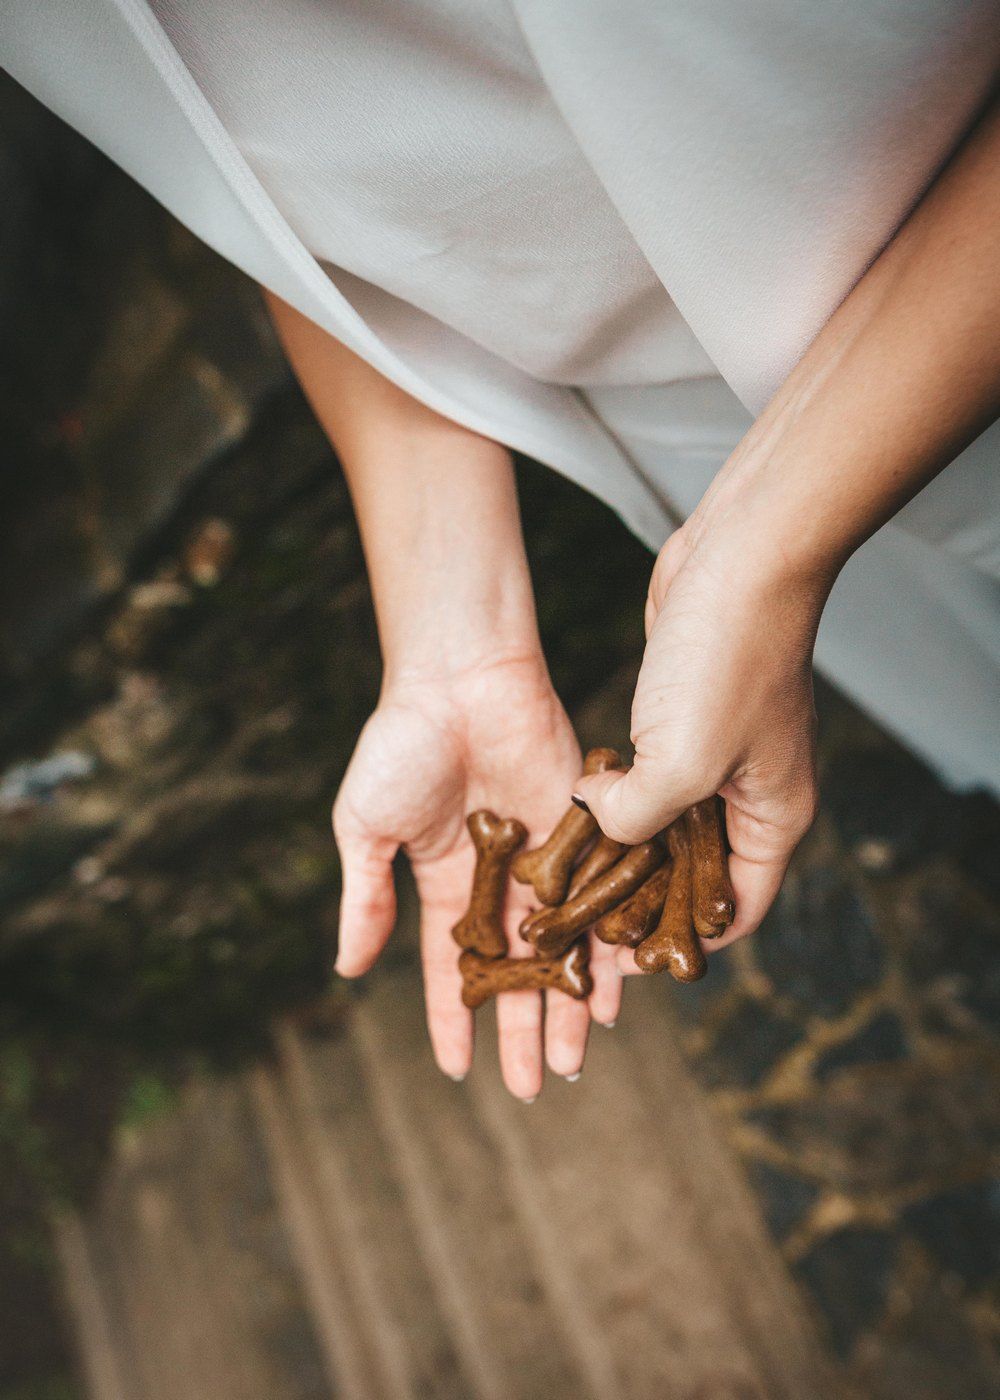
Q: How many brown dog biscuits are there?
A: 8